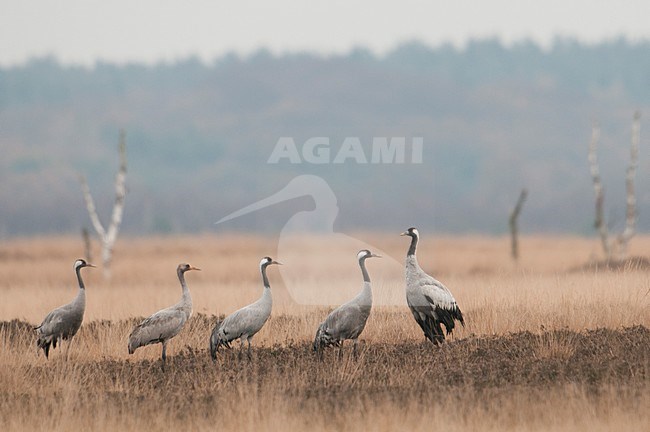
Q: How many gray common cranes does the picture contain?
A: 5